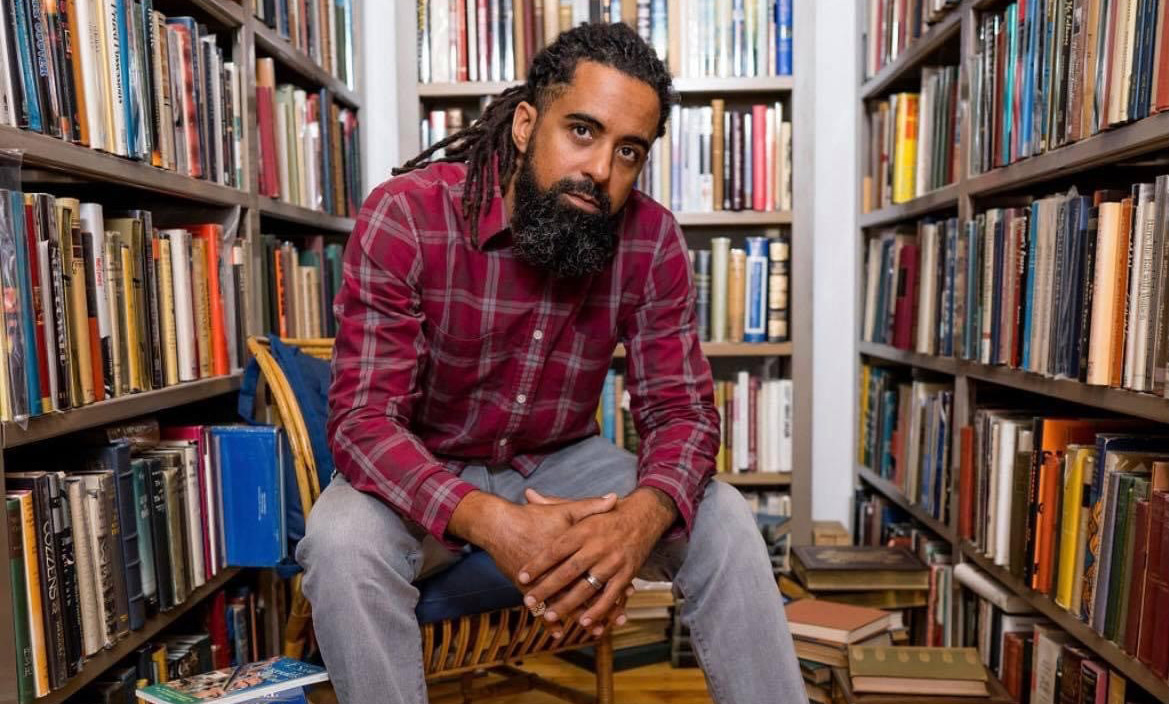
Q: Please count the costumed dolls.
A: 0